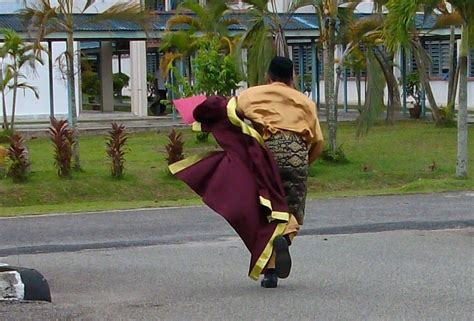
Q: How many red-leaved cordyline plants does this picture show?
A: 4